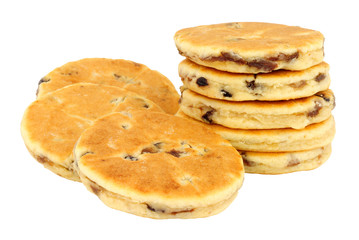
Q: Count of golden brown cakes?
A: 8